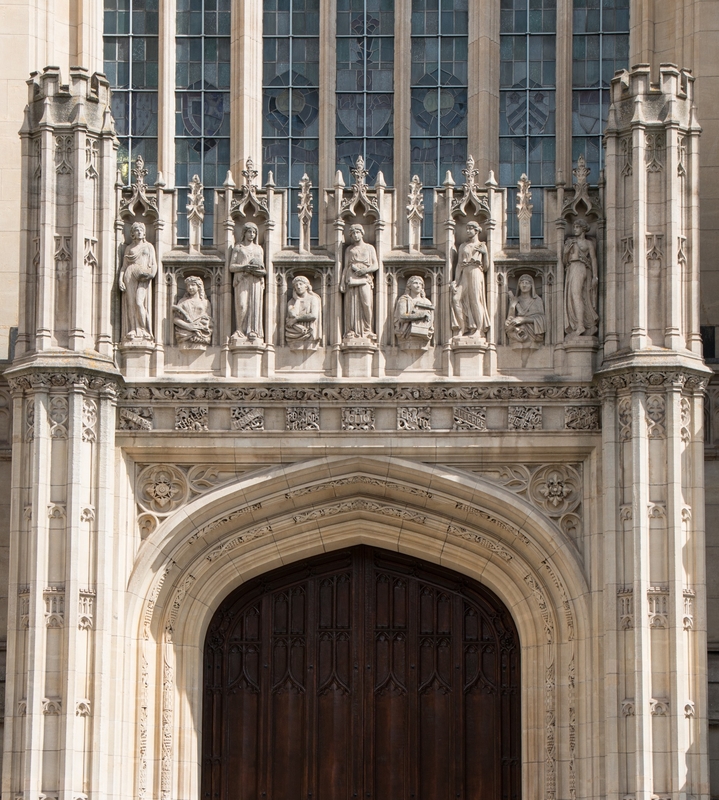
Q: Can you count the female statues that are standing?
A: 5